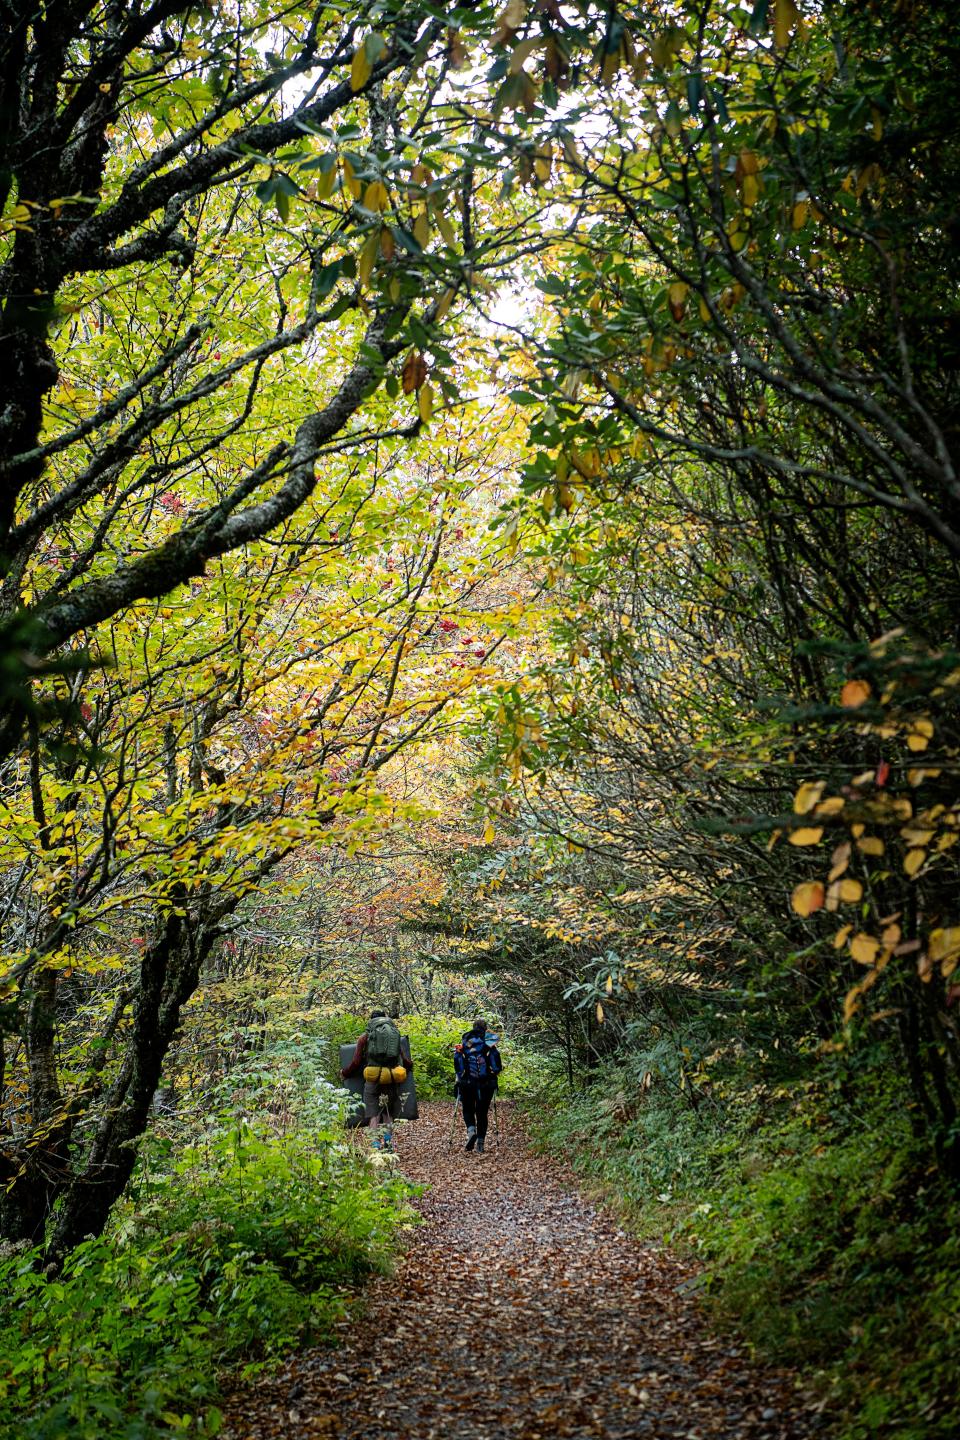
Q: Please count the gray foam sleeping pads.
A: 1